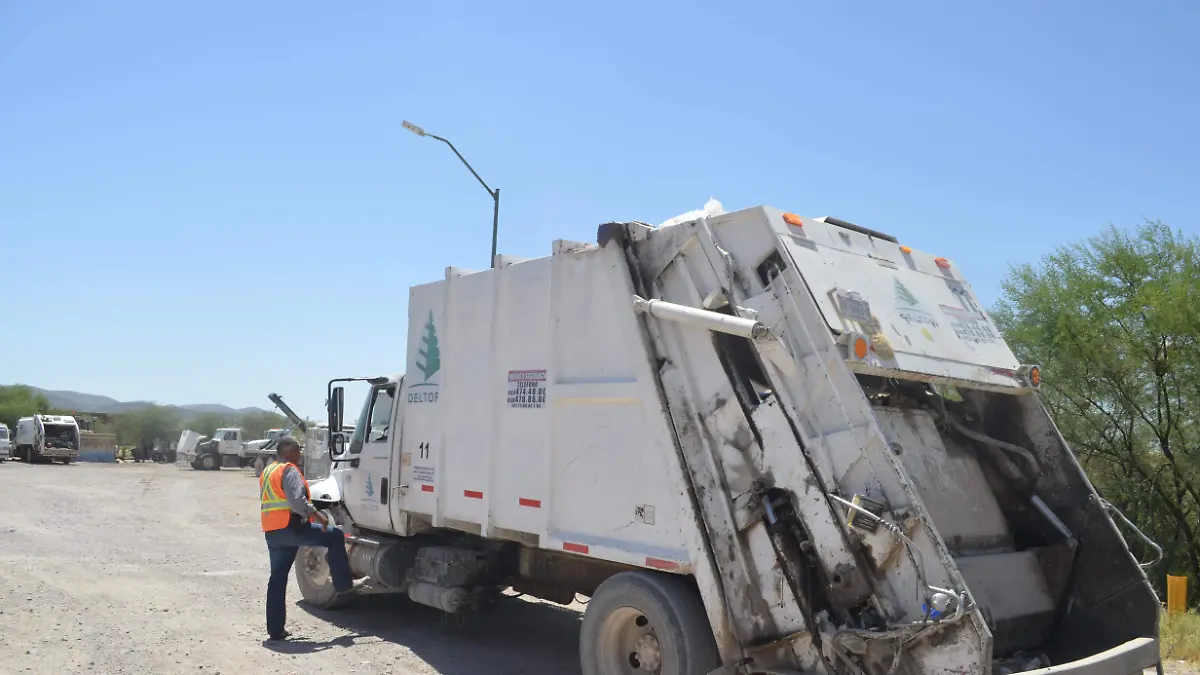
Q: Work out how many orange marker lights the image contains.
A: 5